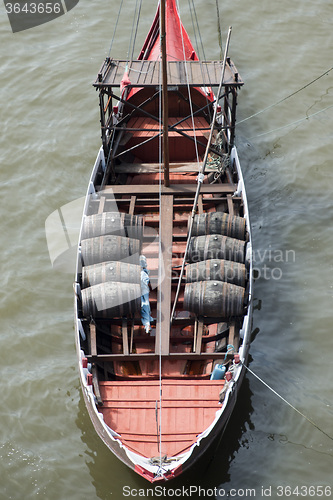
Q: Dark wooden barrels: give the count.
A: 8